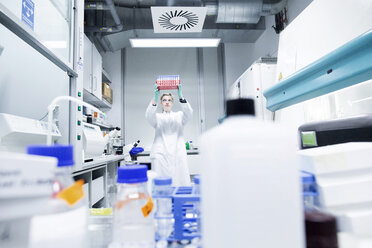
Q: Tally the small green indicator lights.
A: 4